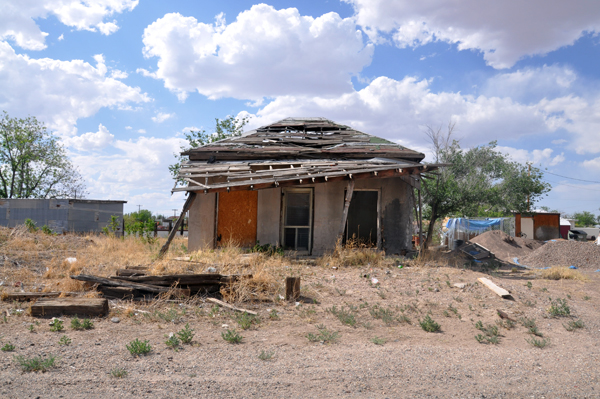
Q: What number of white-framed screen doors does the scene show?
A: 1